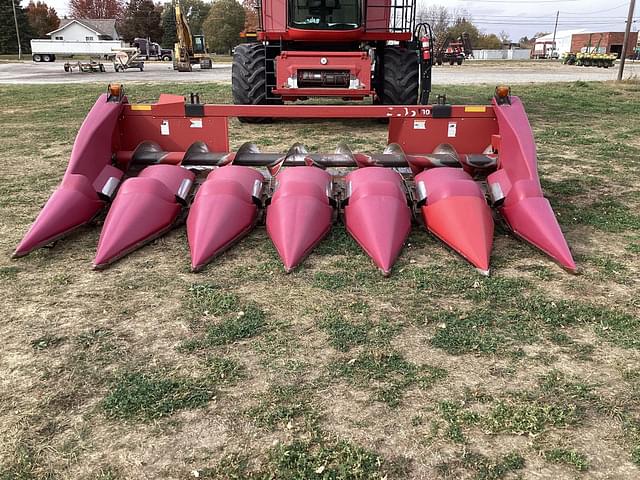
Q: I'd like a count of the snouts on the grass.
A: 7